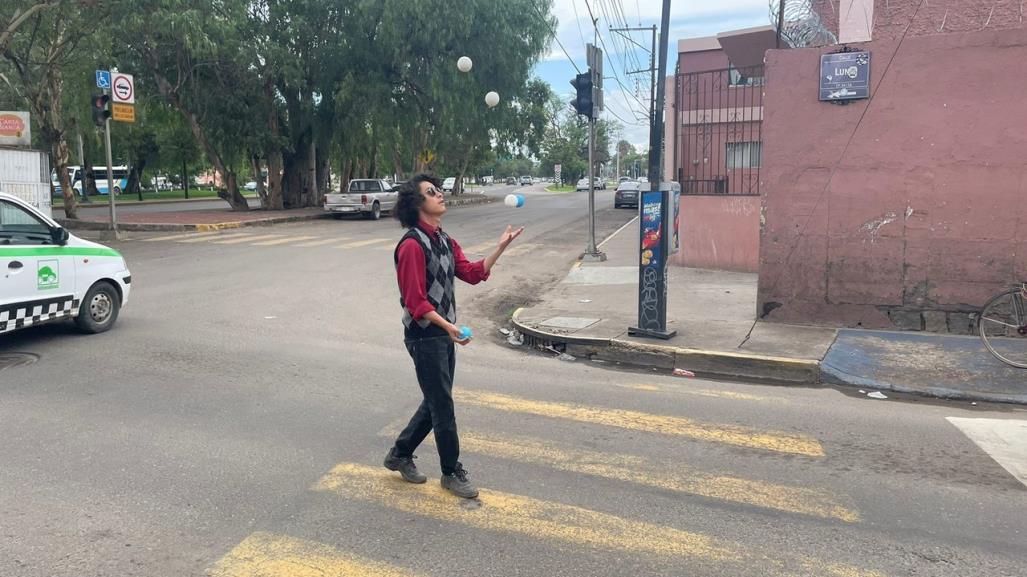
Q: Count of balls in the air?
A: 4